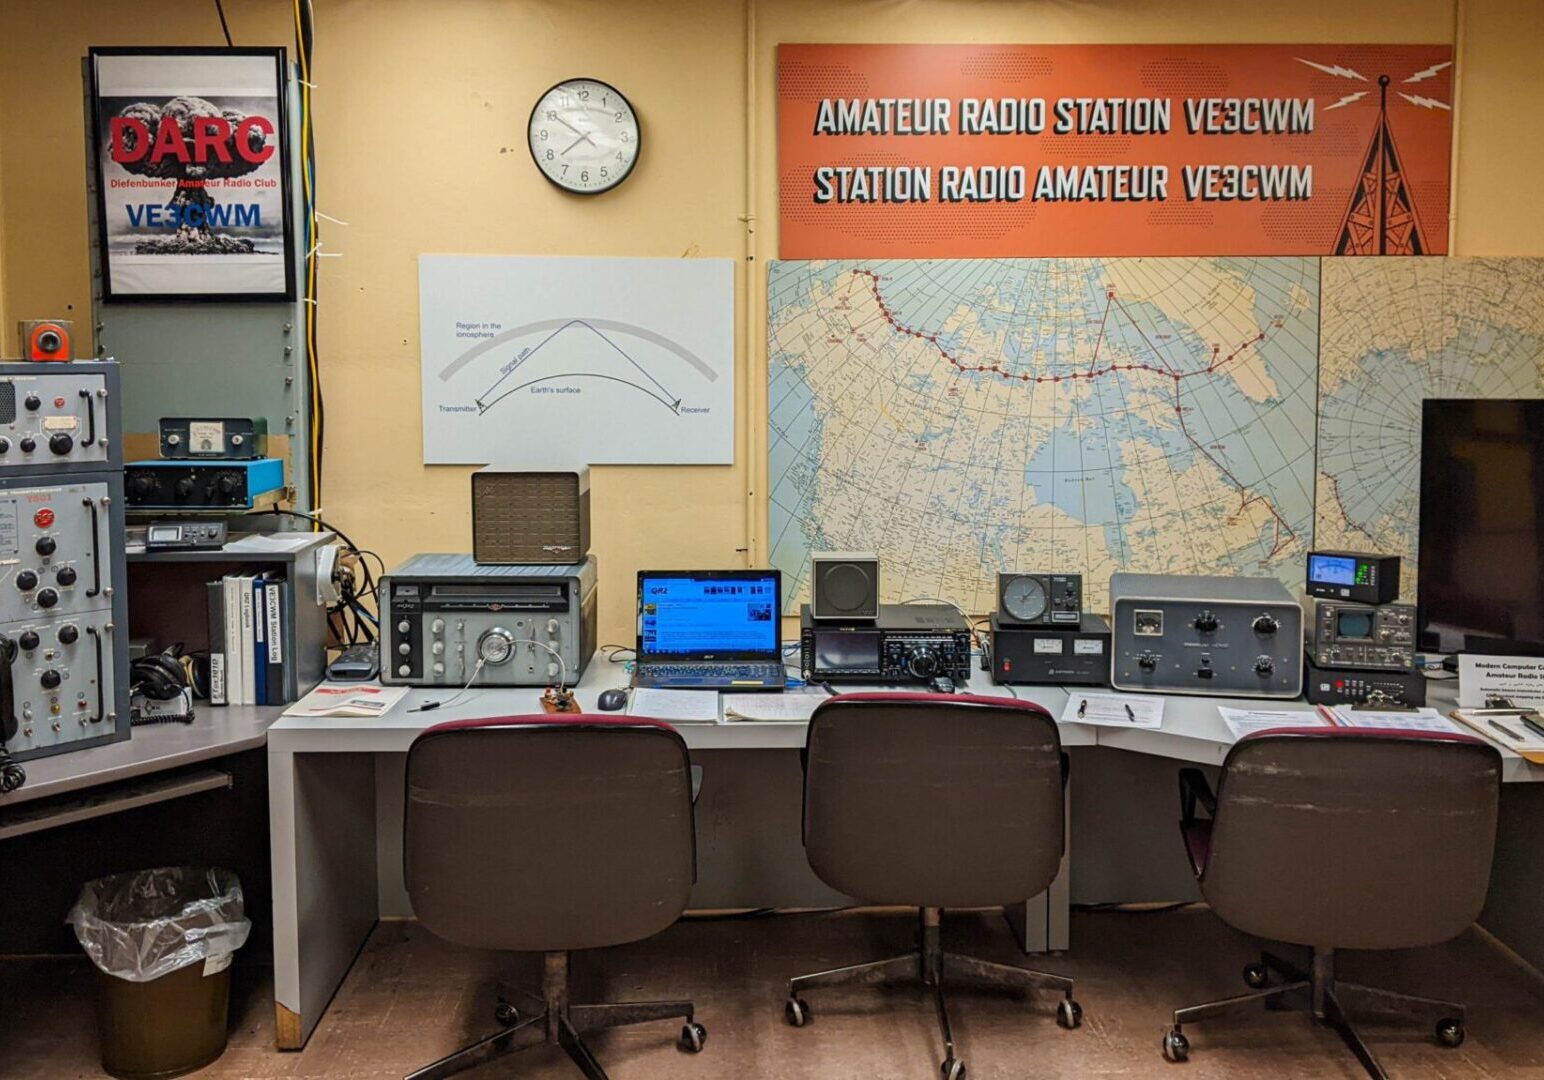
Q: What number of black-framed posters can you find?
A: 1